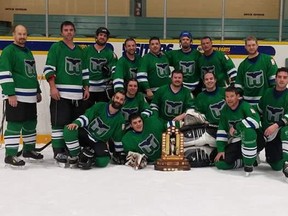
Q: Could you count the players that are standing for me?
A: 8